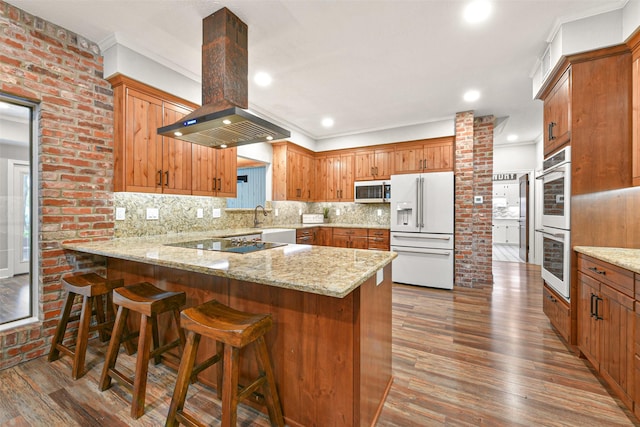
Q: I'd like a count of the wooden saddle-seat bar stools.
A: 3